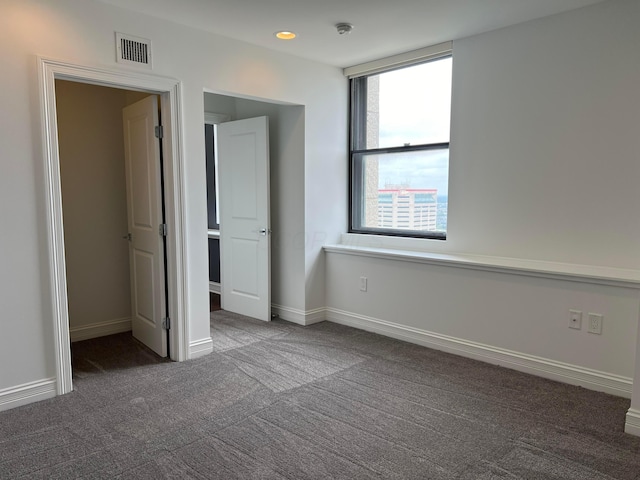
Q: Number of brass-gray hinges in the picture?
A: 3